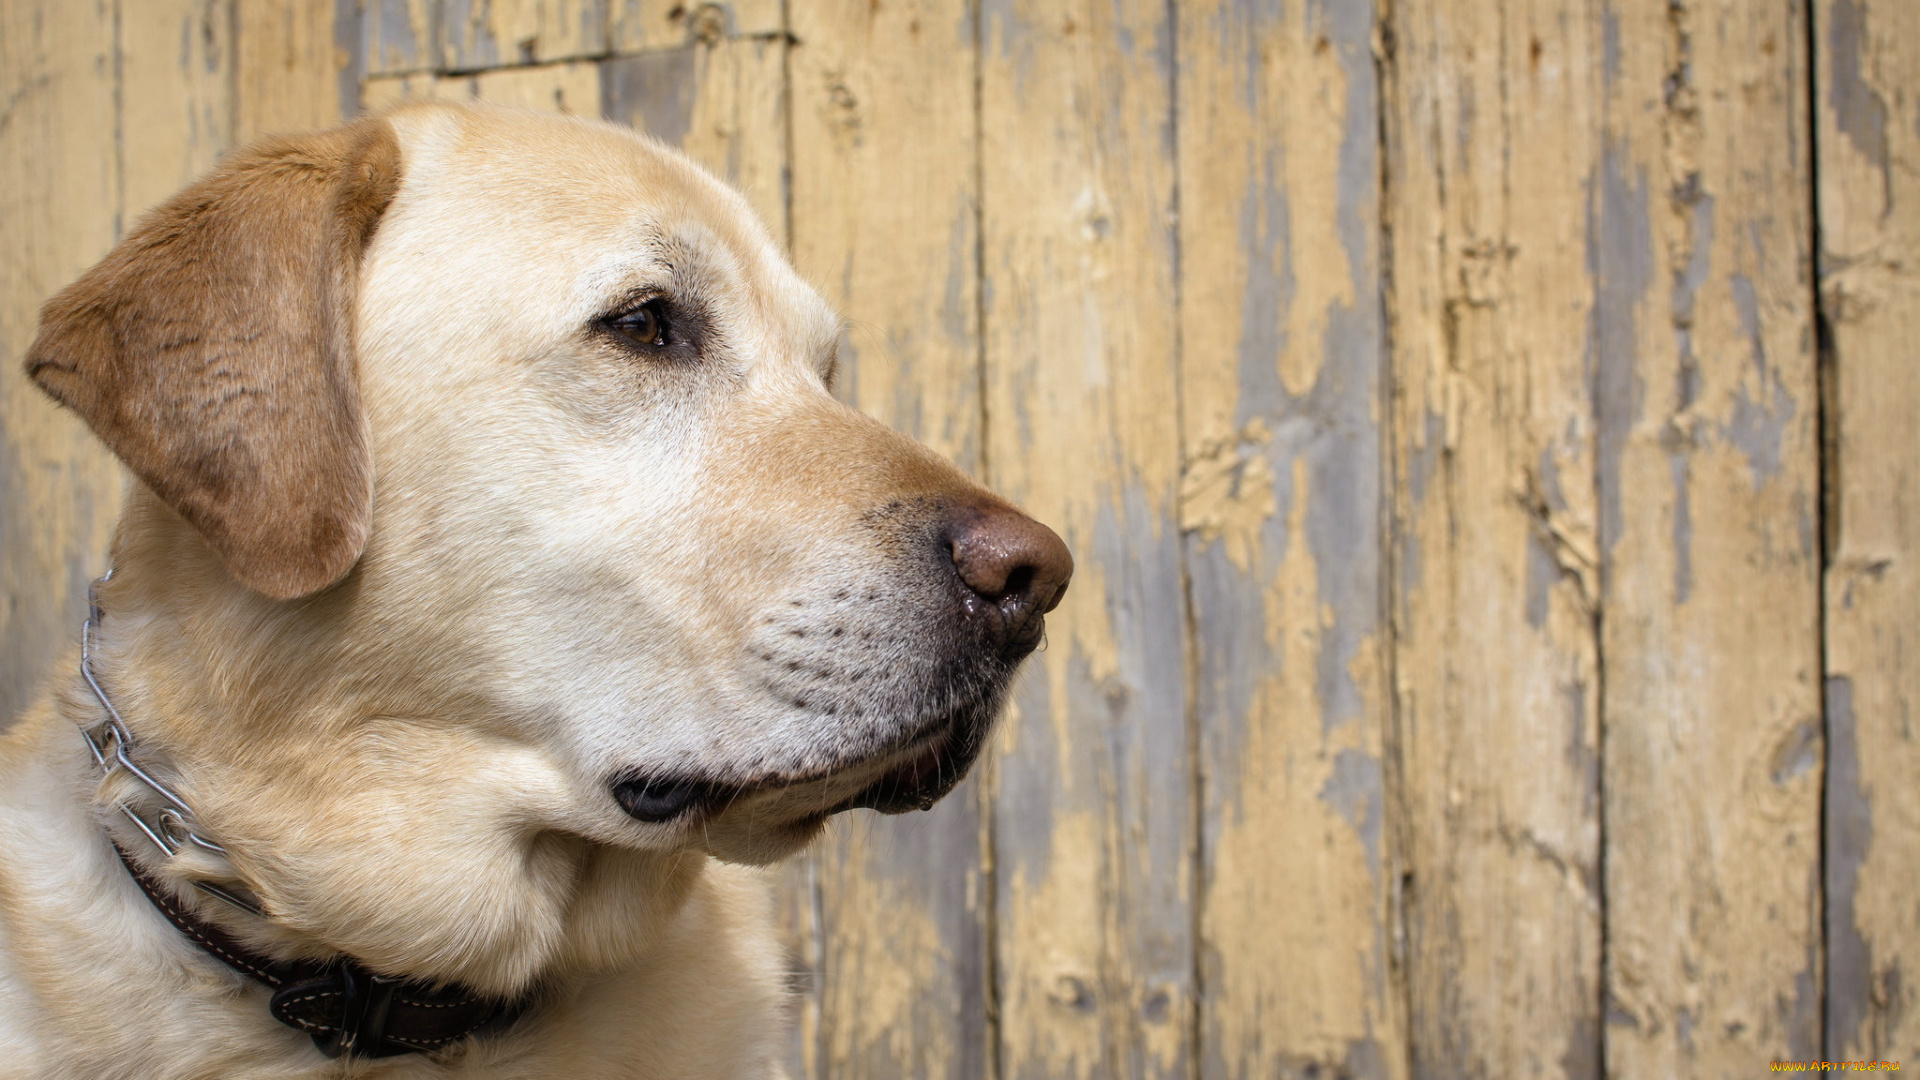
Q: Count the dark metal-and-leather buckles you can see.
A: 1